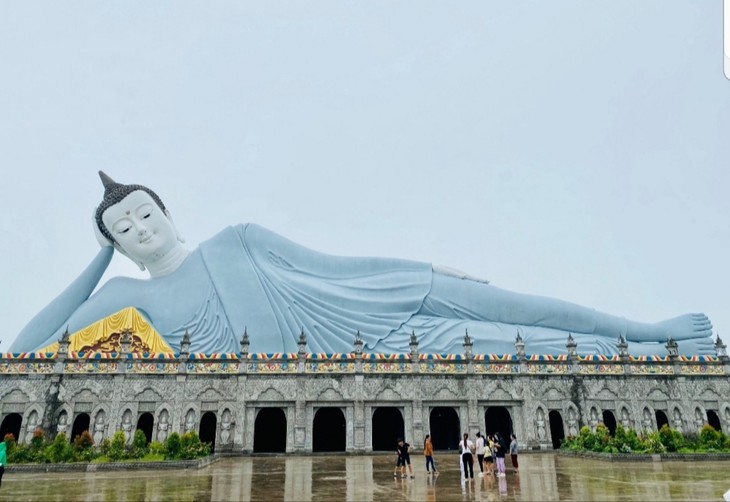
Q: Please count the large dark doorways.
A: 5